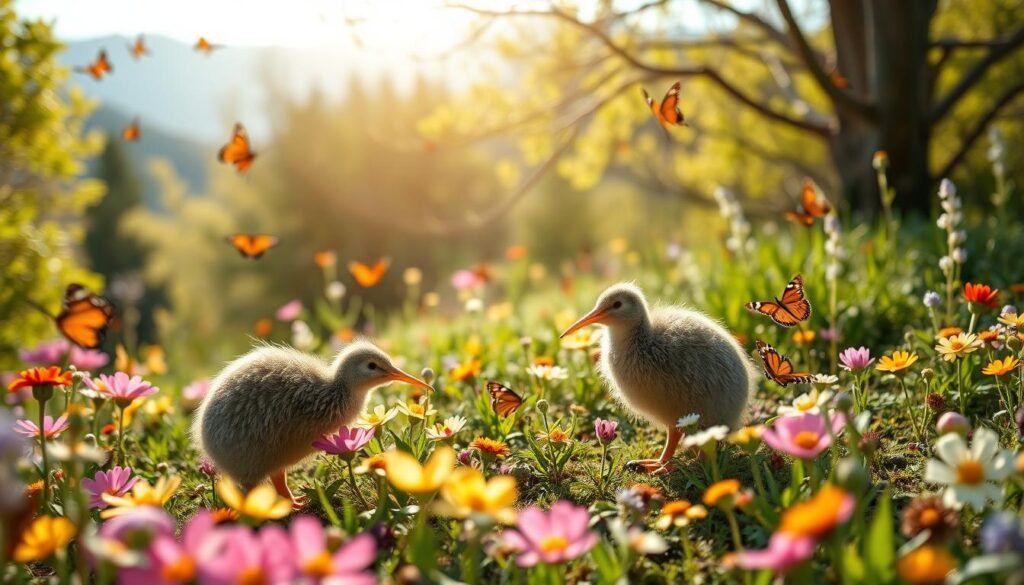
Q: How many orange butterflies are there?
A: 13